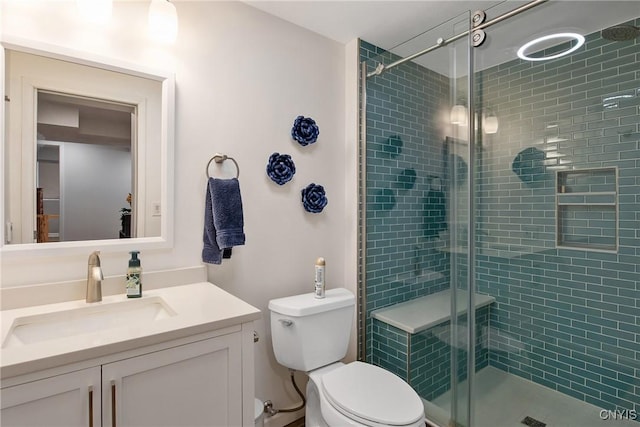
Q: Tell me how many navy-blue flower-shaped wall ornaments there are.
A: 3